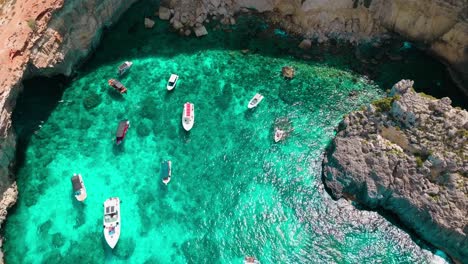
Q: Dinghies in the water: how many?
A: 11